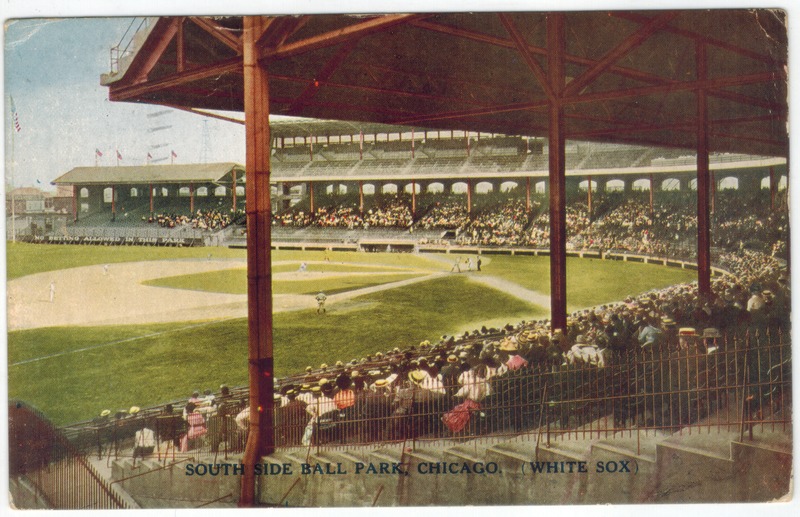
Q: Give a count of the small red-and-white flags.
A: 4